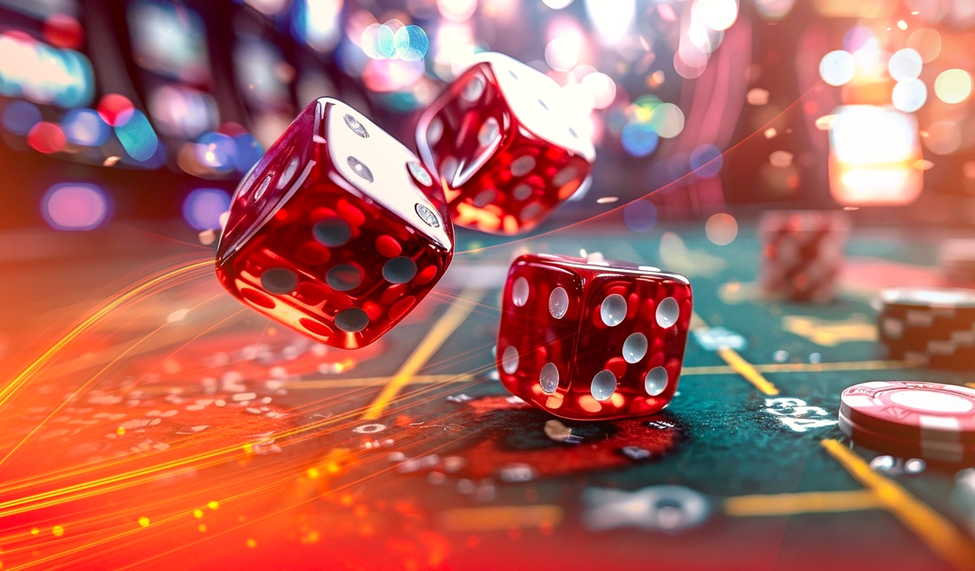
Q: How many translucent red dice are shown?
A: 3